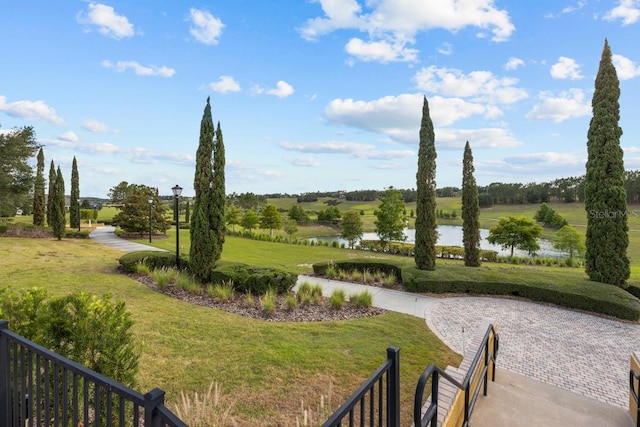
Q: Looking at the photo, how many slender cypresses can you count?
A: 9